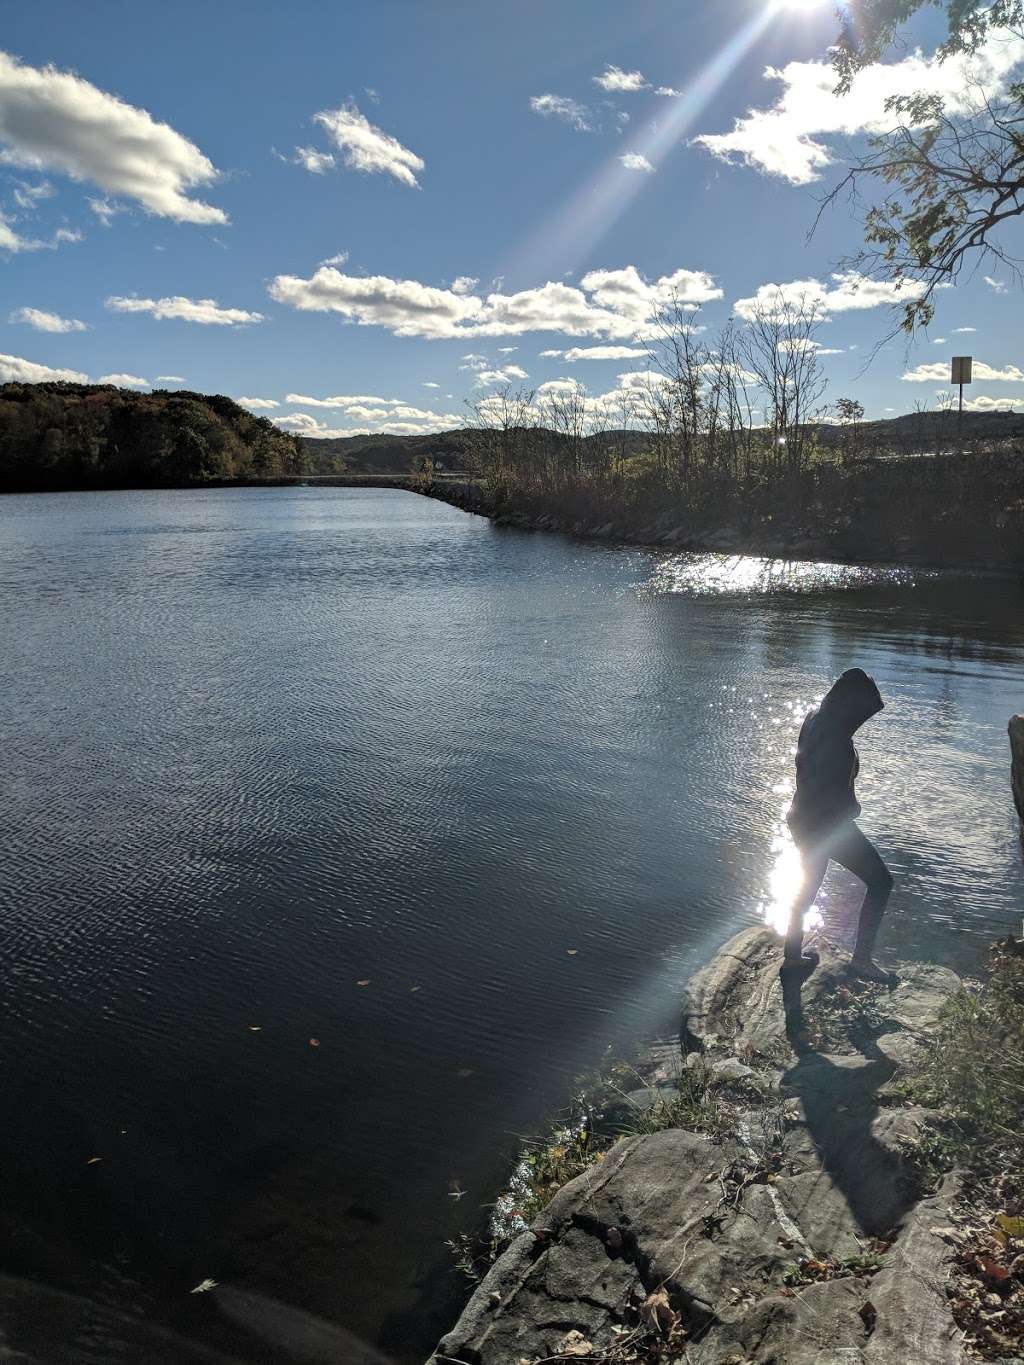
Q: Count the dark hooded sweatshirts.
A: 1